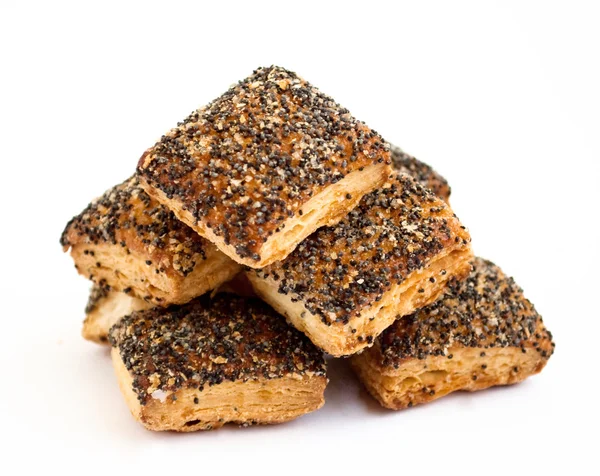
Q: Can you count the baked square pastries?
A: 7